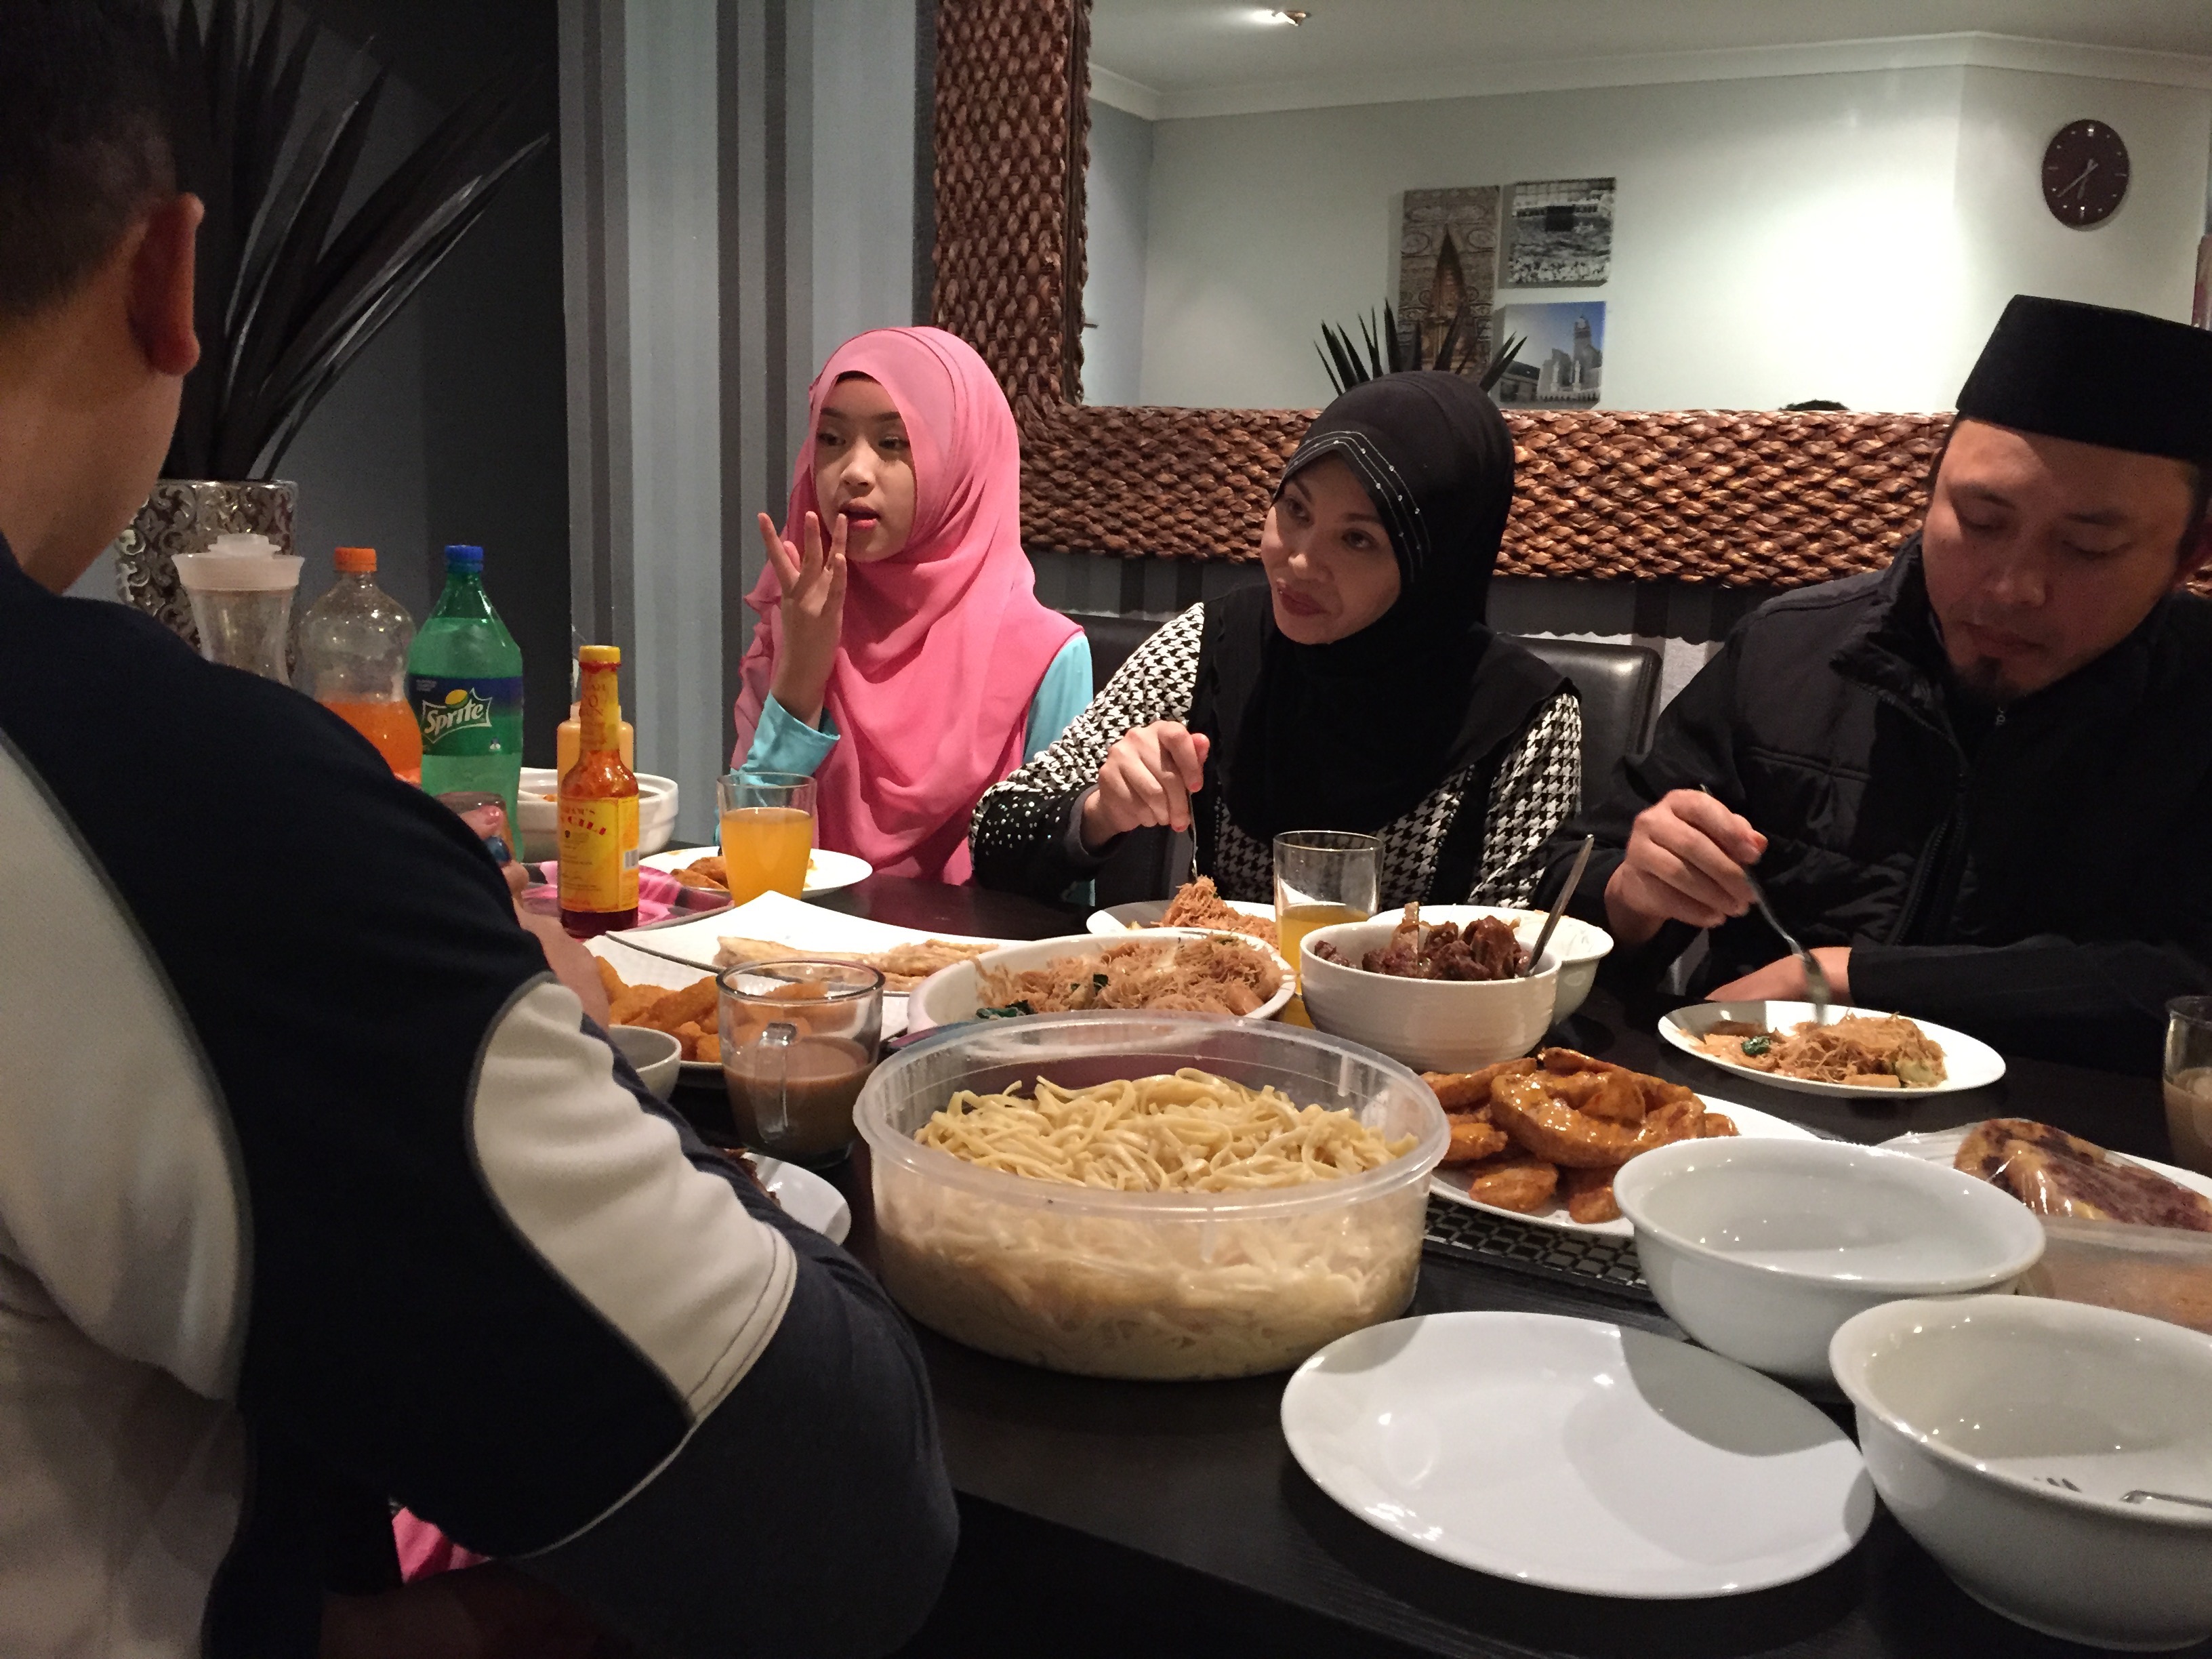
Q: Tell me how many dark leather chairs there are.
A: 2